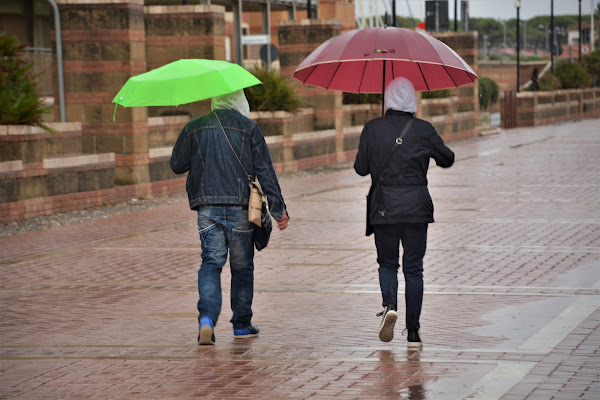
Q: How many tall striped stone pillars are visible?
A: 4